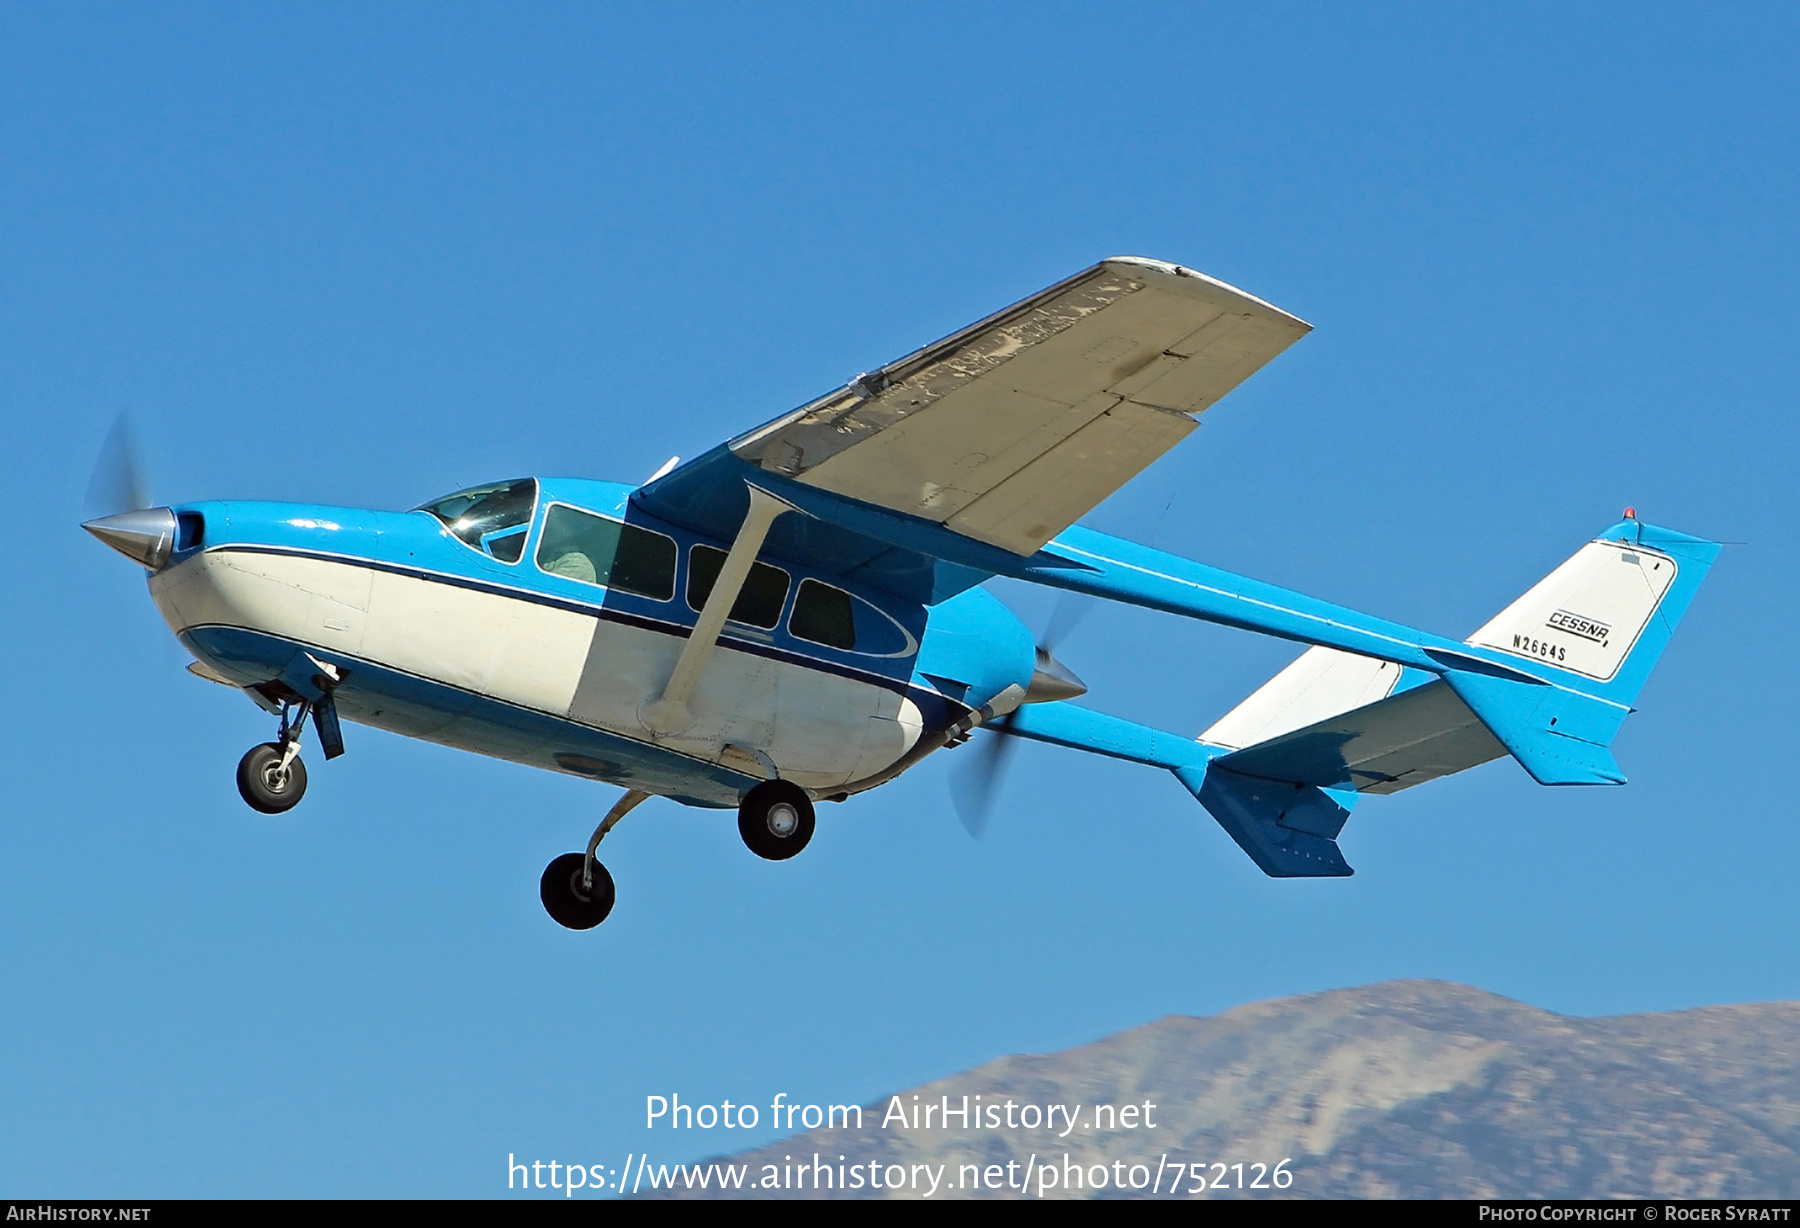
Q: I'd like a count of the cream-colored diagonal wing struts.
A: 1